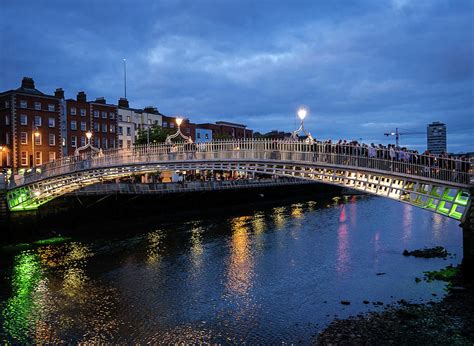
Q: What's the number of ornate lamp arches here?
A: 3